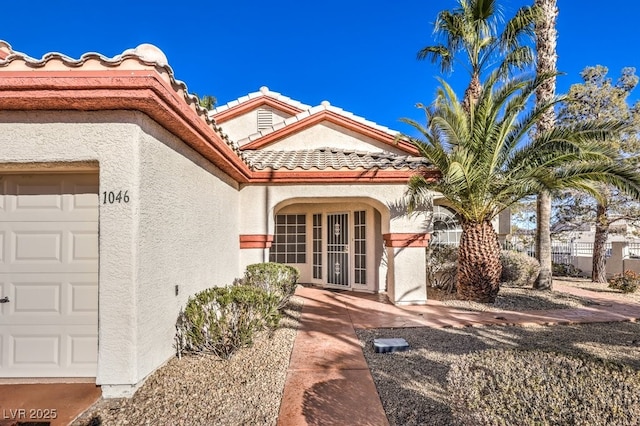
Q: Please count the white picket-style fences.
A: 1